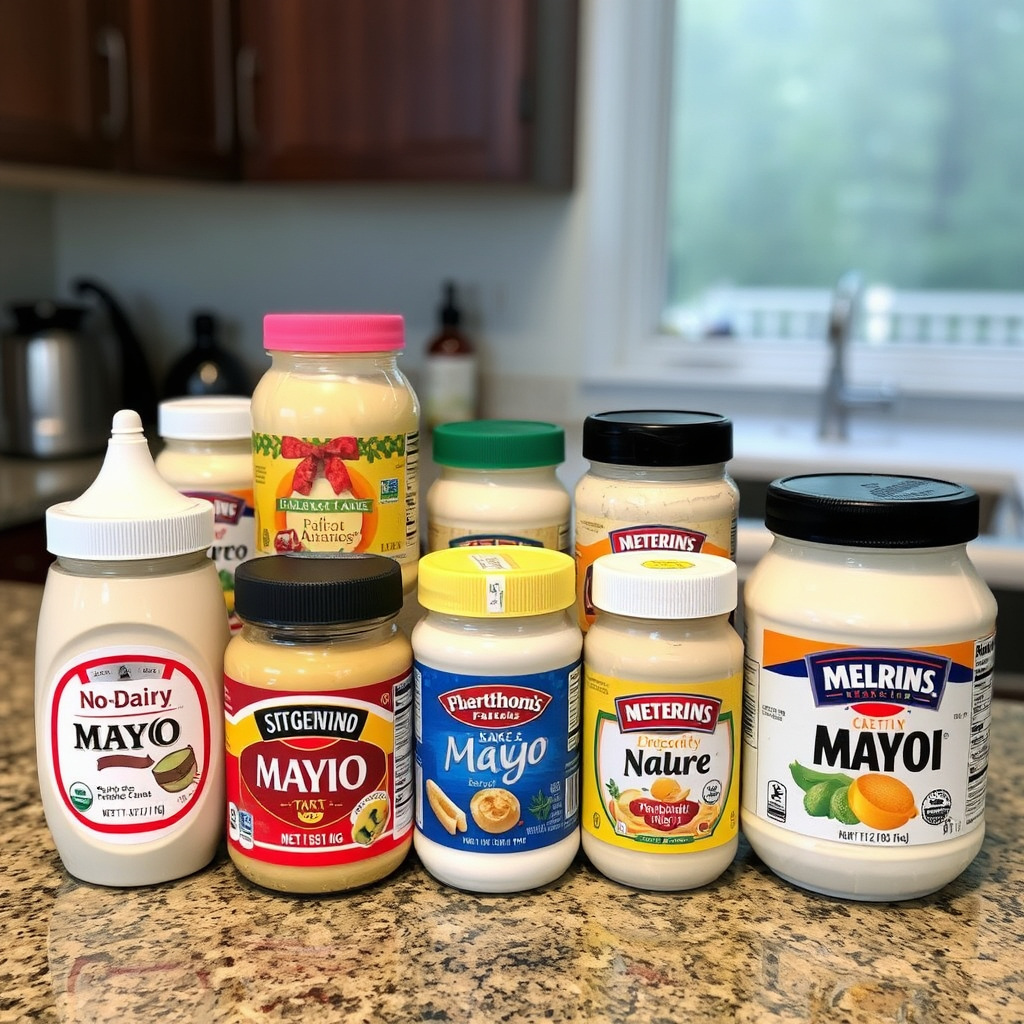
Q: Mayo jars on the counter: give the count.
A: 9